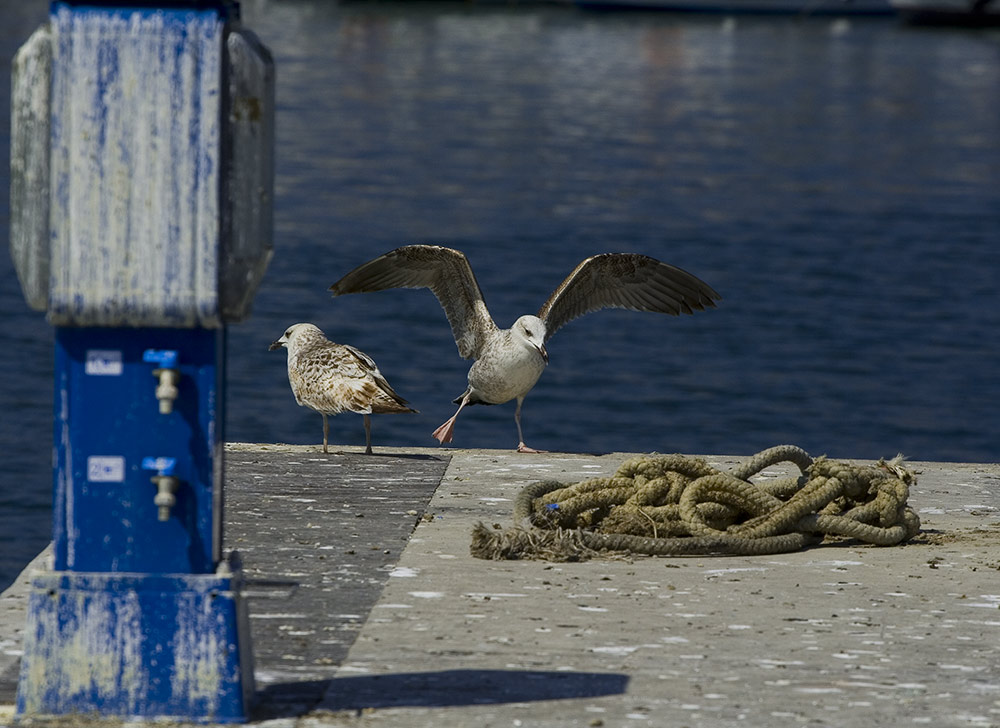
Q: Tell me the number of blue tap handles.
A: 2